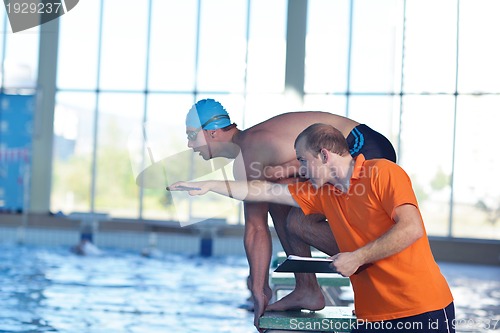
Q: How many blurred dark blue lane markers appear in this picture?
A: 2